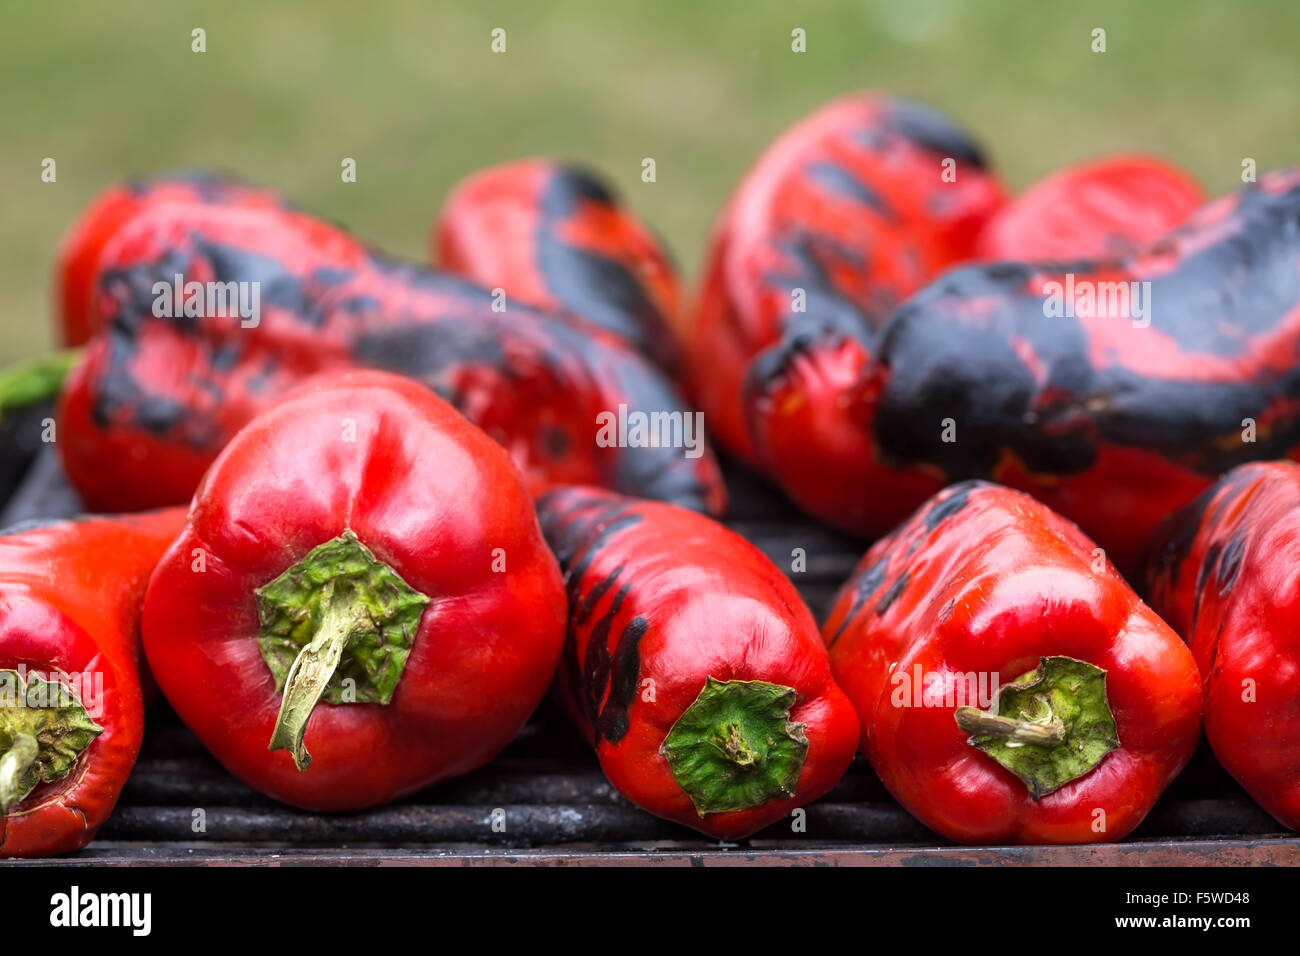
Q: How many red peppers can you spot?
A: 11